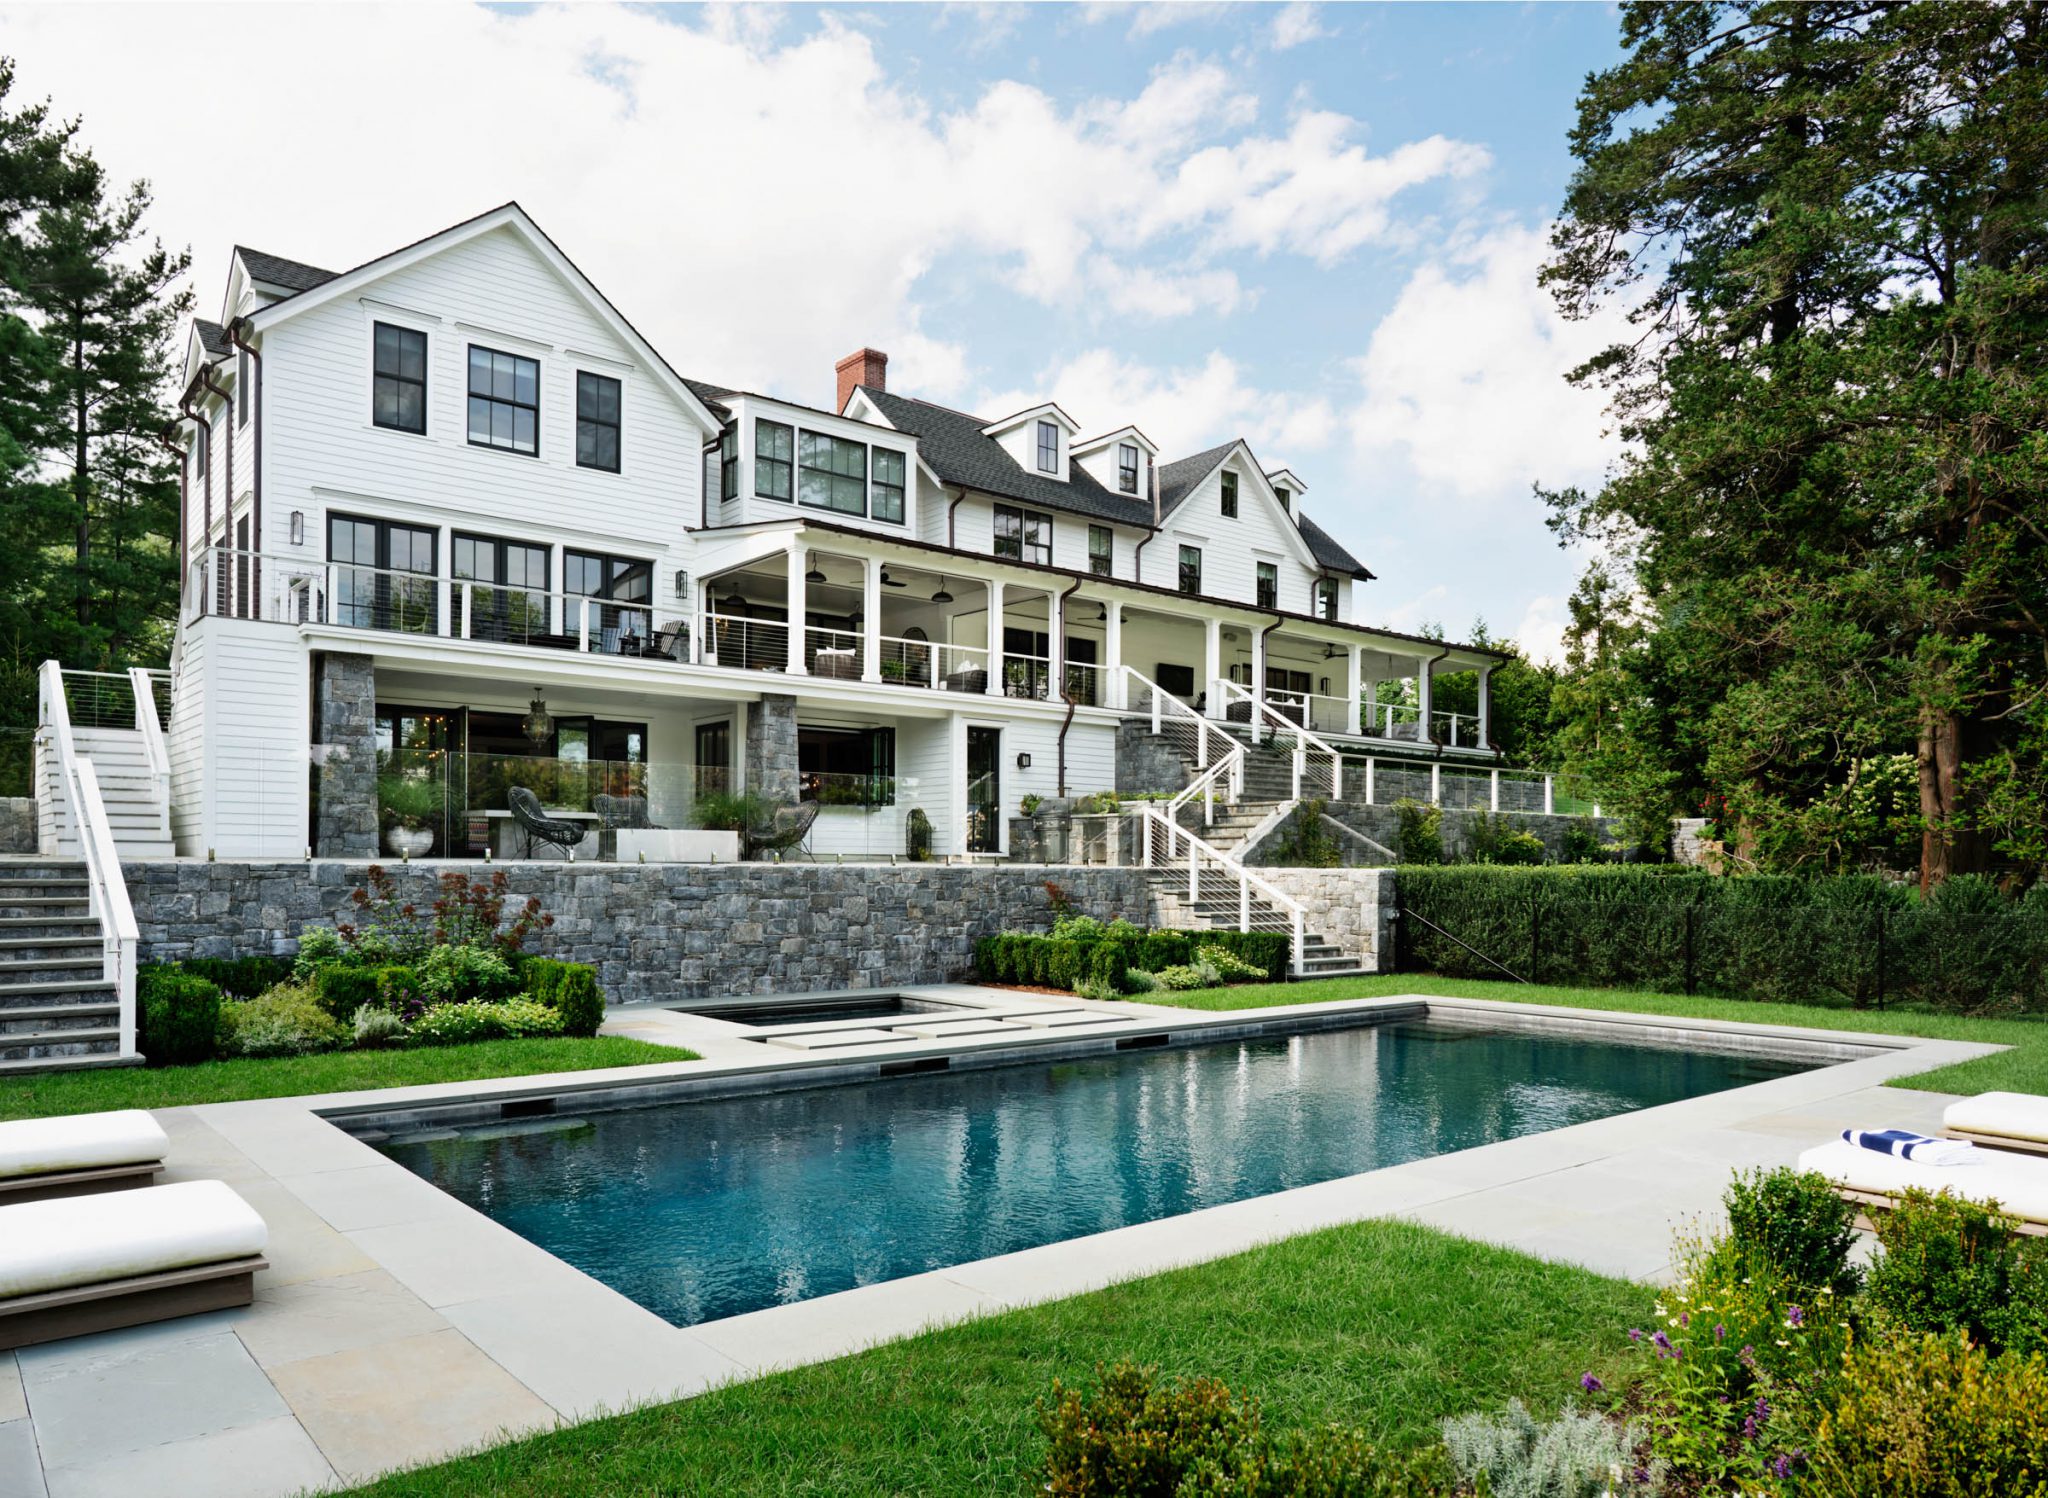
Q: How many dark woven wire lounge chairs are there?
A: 3